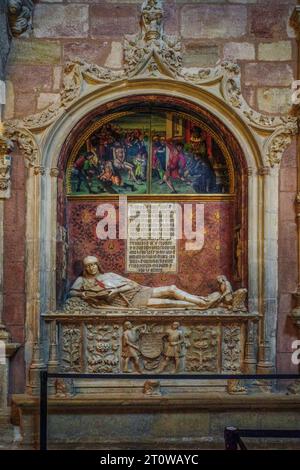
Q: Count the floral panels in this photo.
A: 4